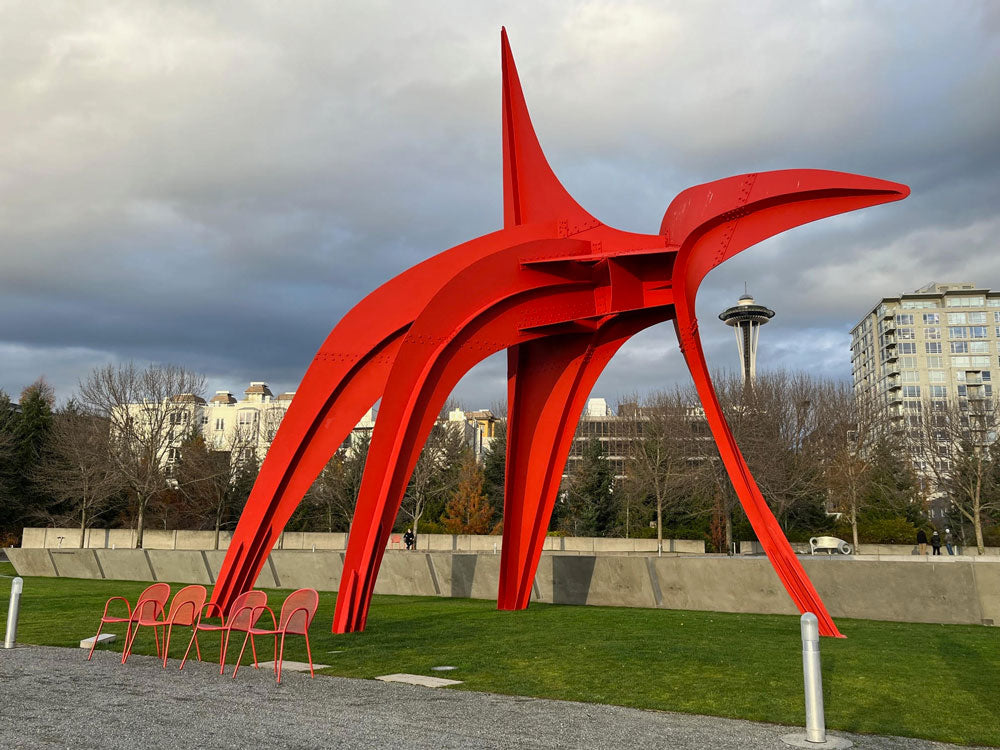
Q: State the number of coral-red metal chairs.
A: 4